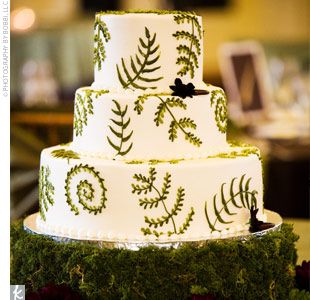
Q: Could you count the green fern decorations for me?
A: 11